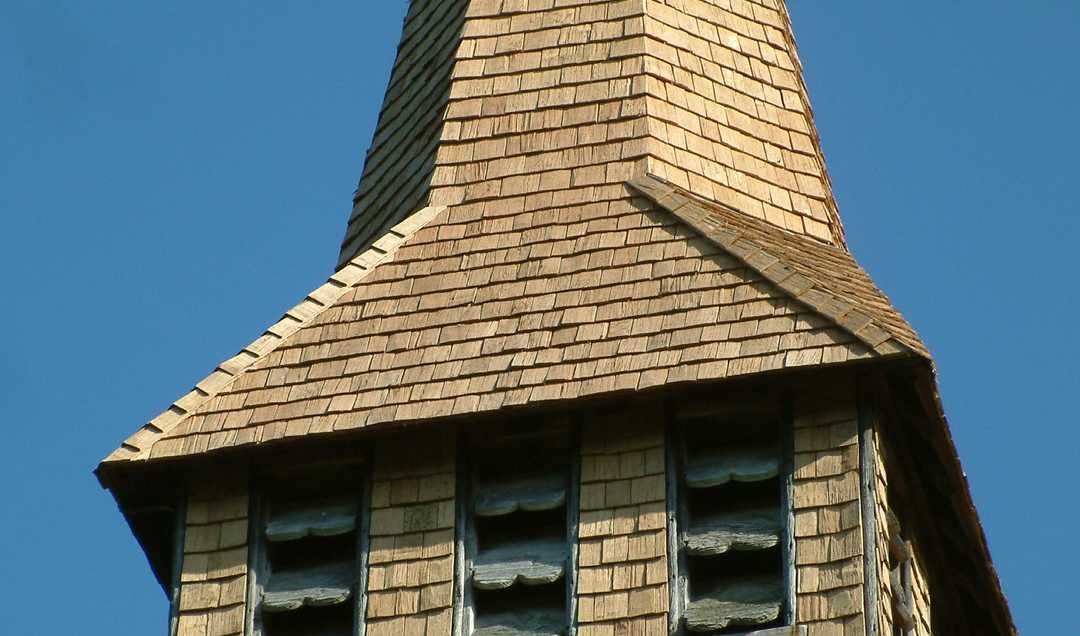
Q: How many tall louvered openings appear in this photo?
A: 3